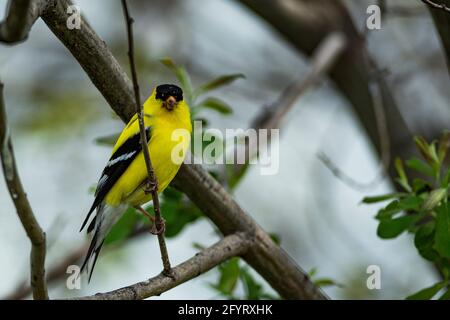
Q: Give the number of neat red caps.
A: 0